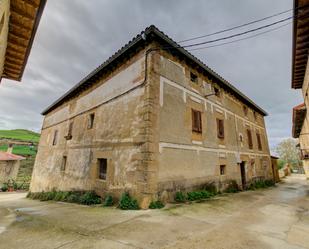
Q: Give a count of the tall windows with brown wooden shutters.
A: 4